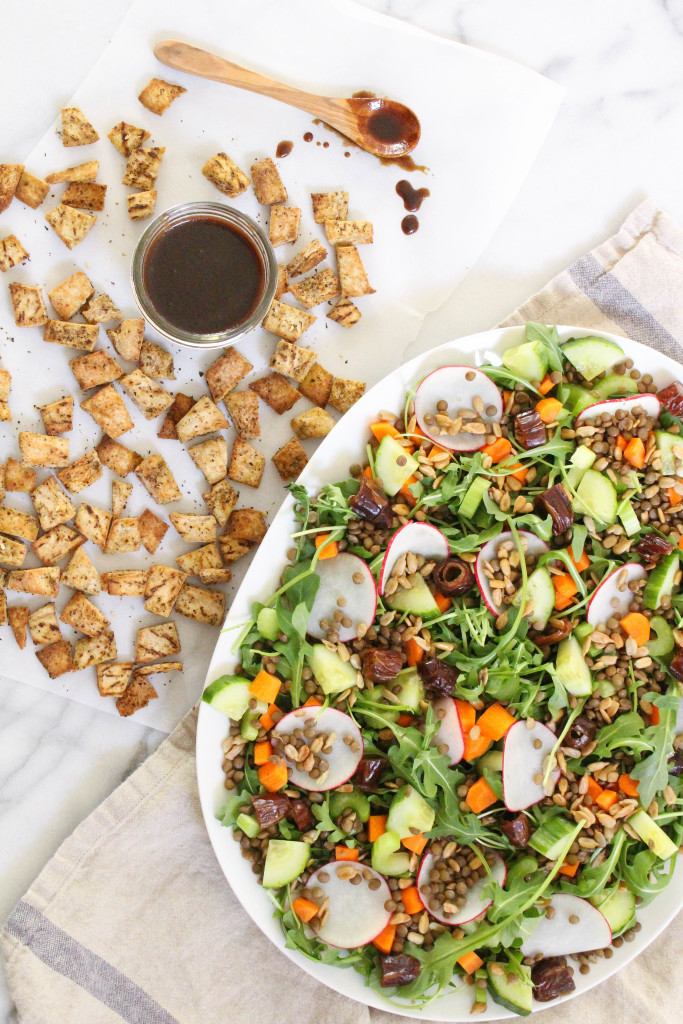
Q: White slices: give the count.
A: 12